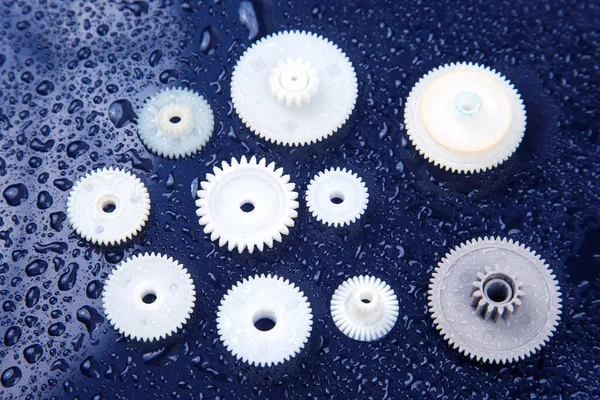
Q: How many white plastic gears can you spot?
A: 9